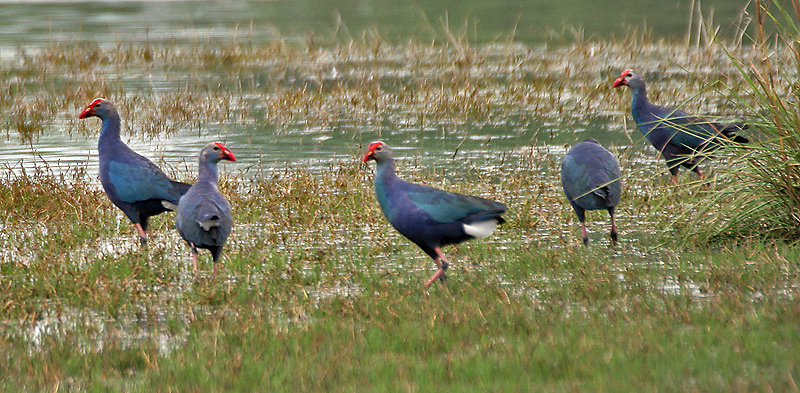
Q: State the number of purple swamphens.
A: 5